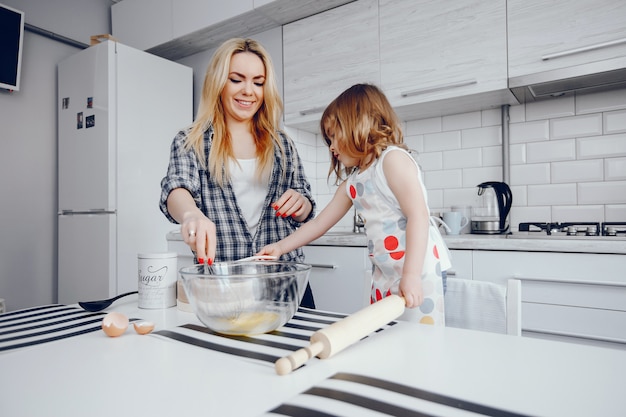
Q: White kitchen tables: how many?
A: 1